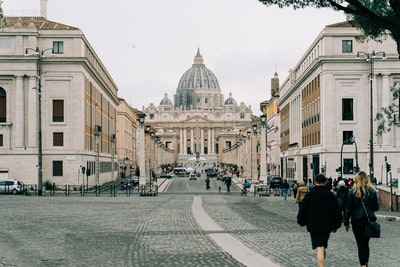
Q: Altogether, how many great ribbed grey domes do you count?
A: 1